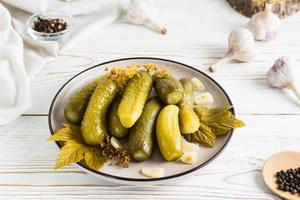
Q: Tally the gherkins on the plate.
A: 8